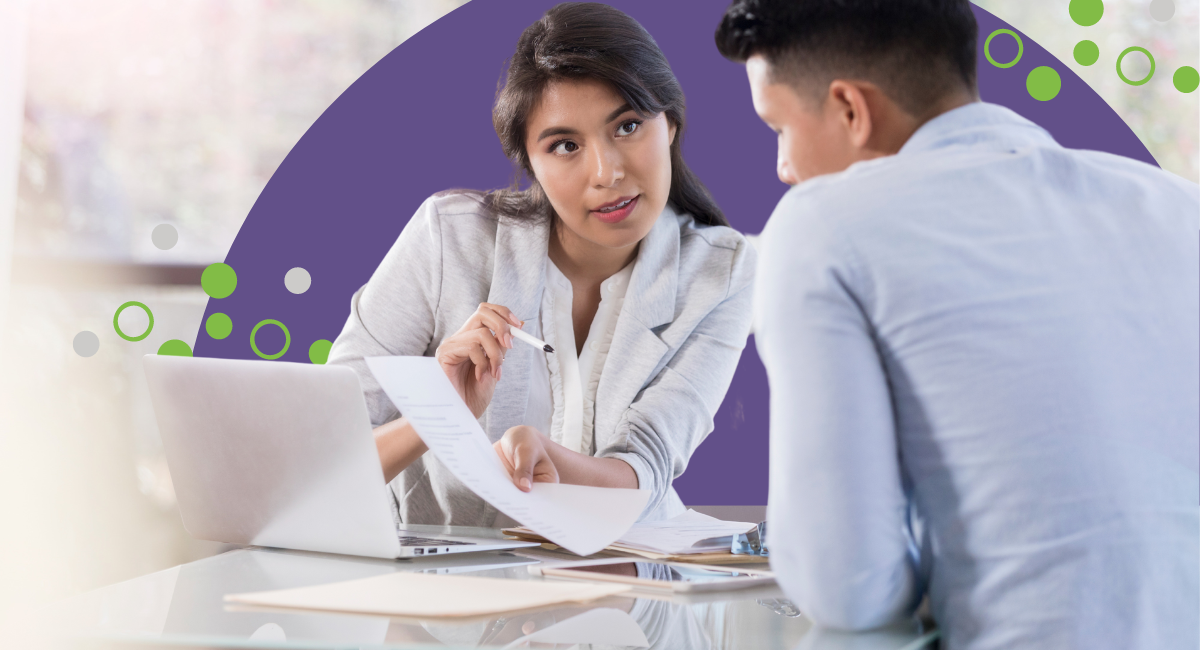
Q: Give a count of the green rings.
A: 4